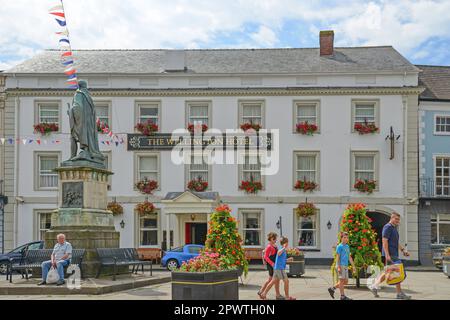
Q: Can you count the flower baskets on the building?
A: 15